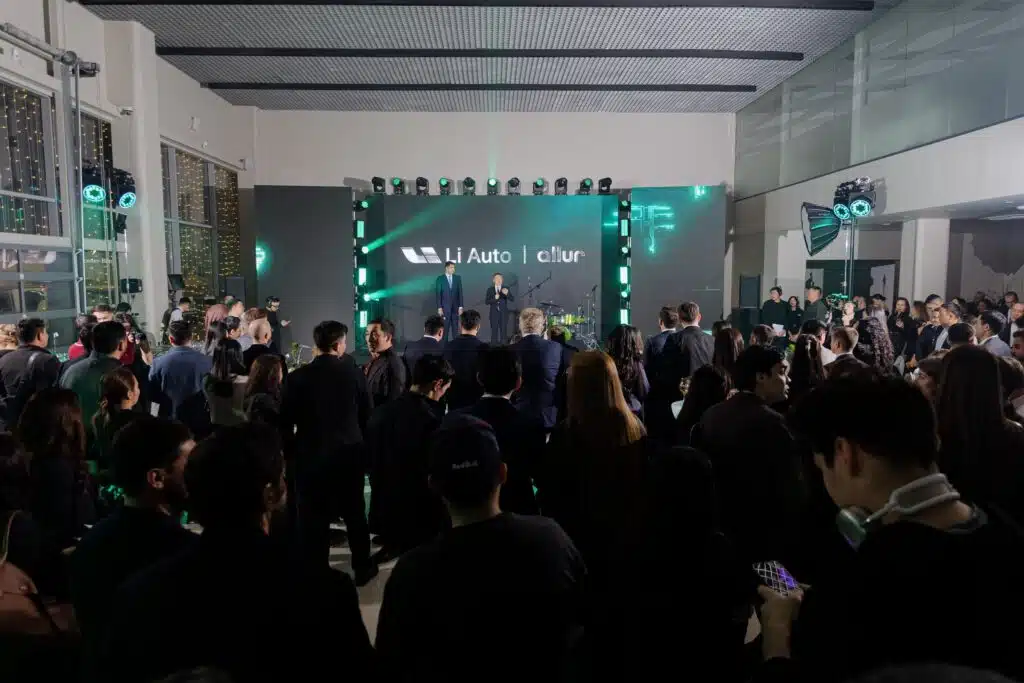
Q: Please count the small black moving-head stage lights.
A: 11